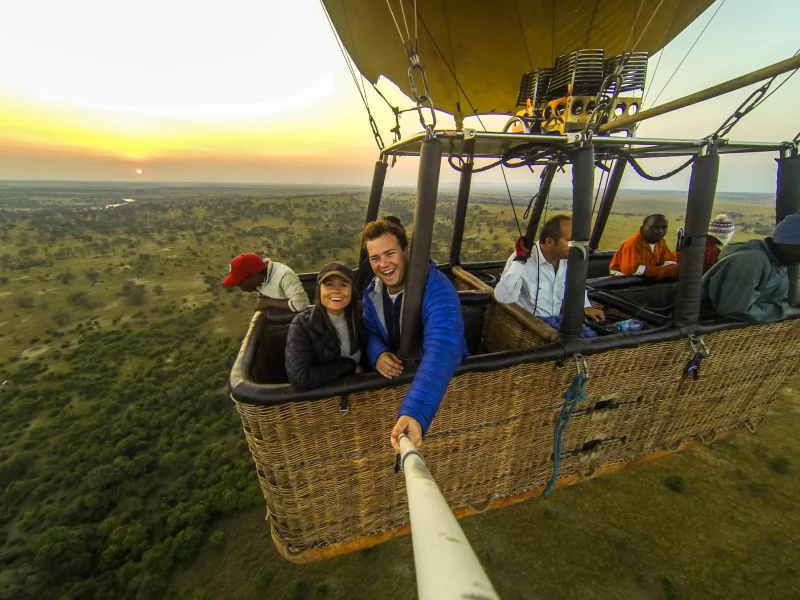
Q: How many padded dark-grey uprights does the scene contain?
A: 8